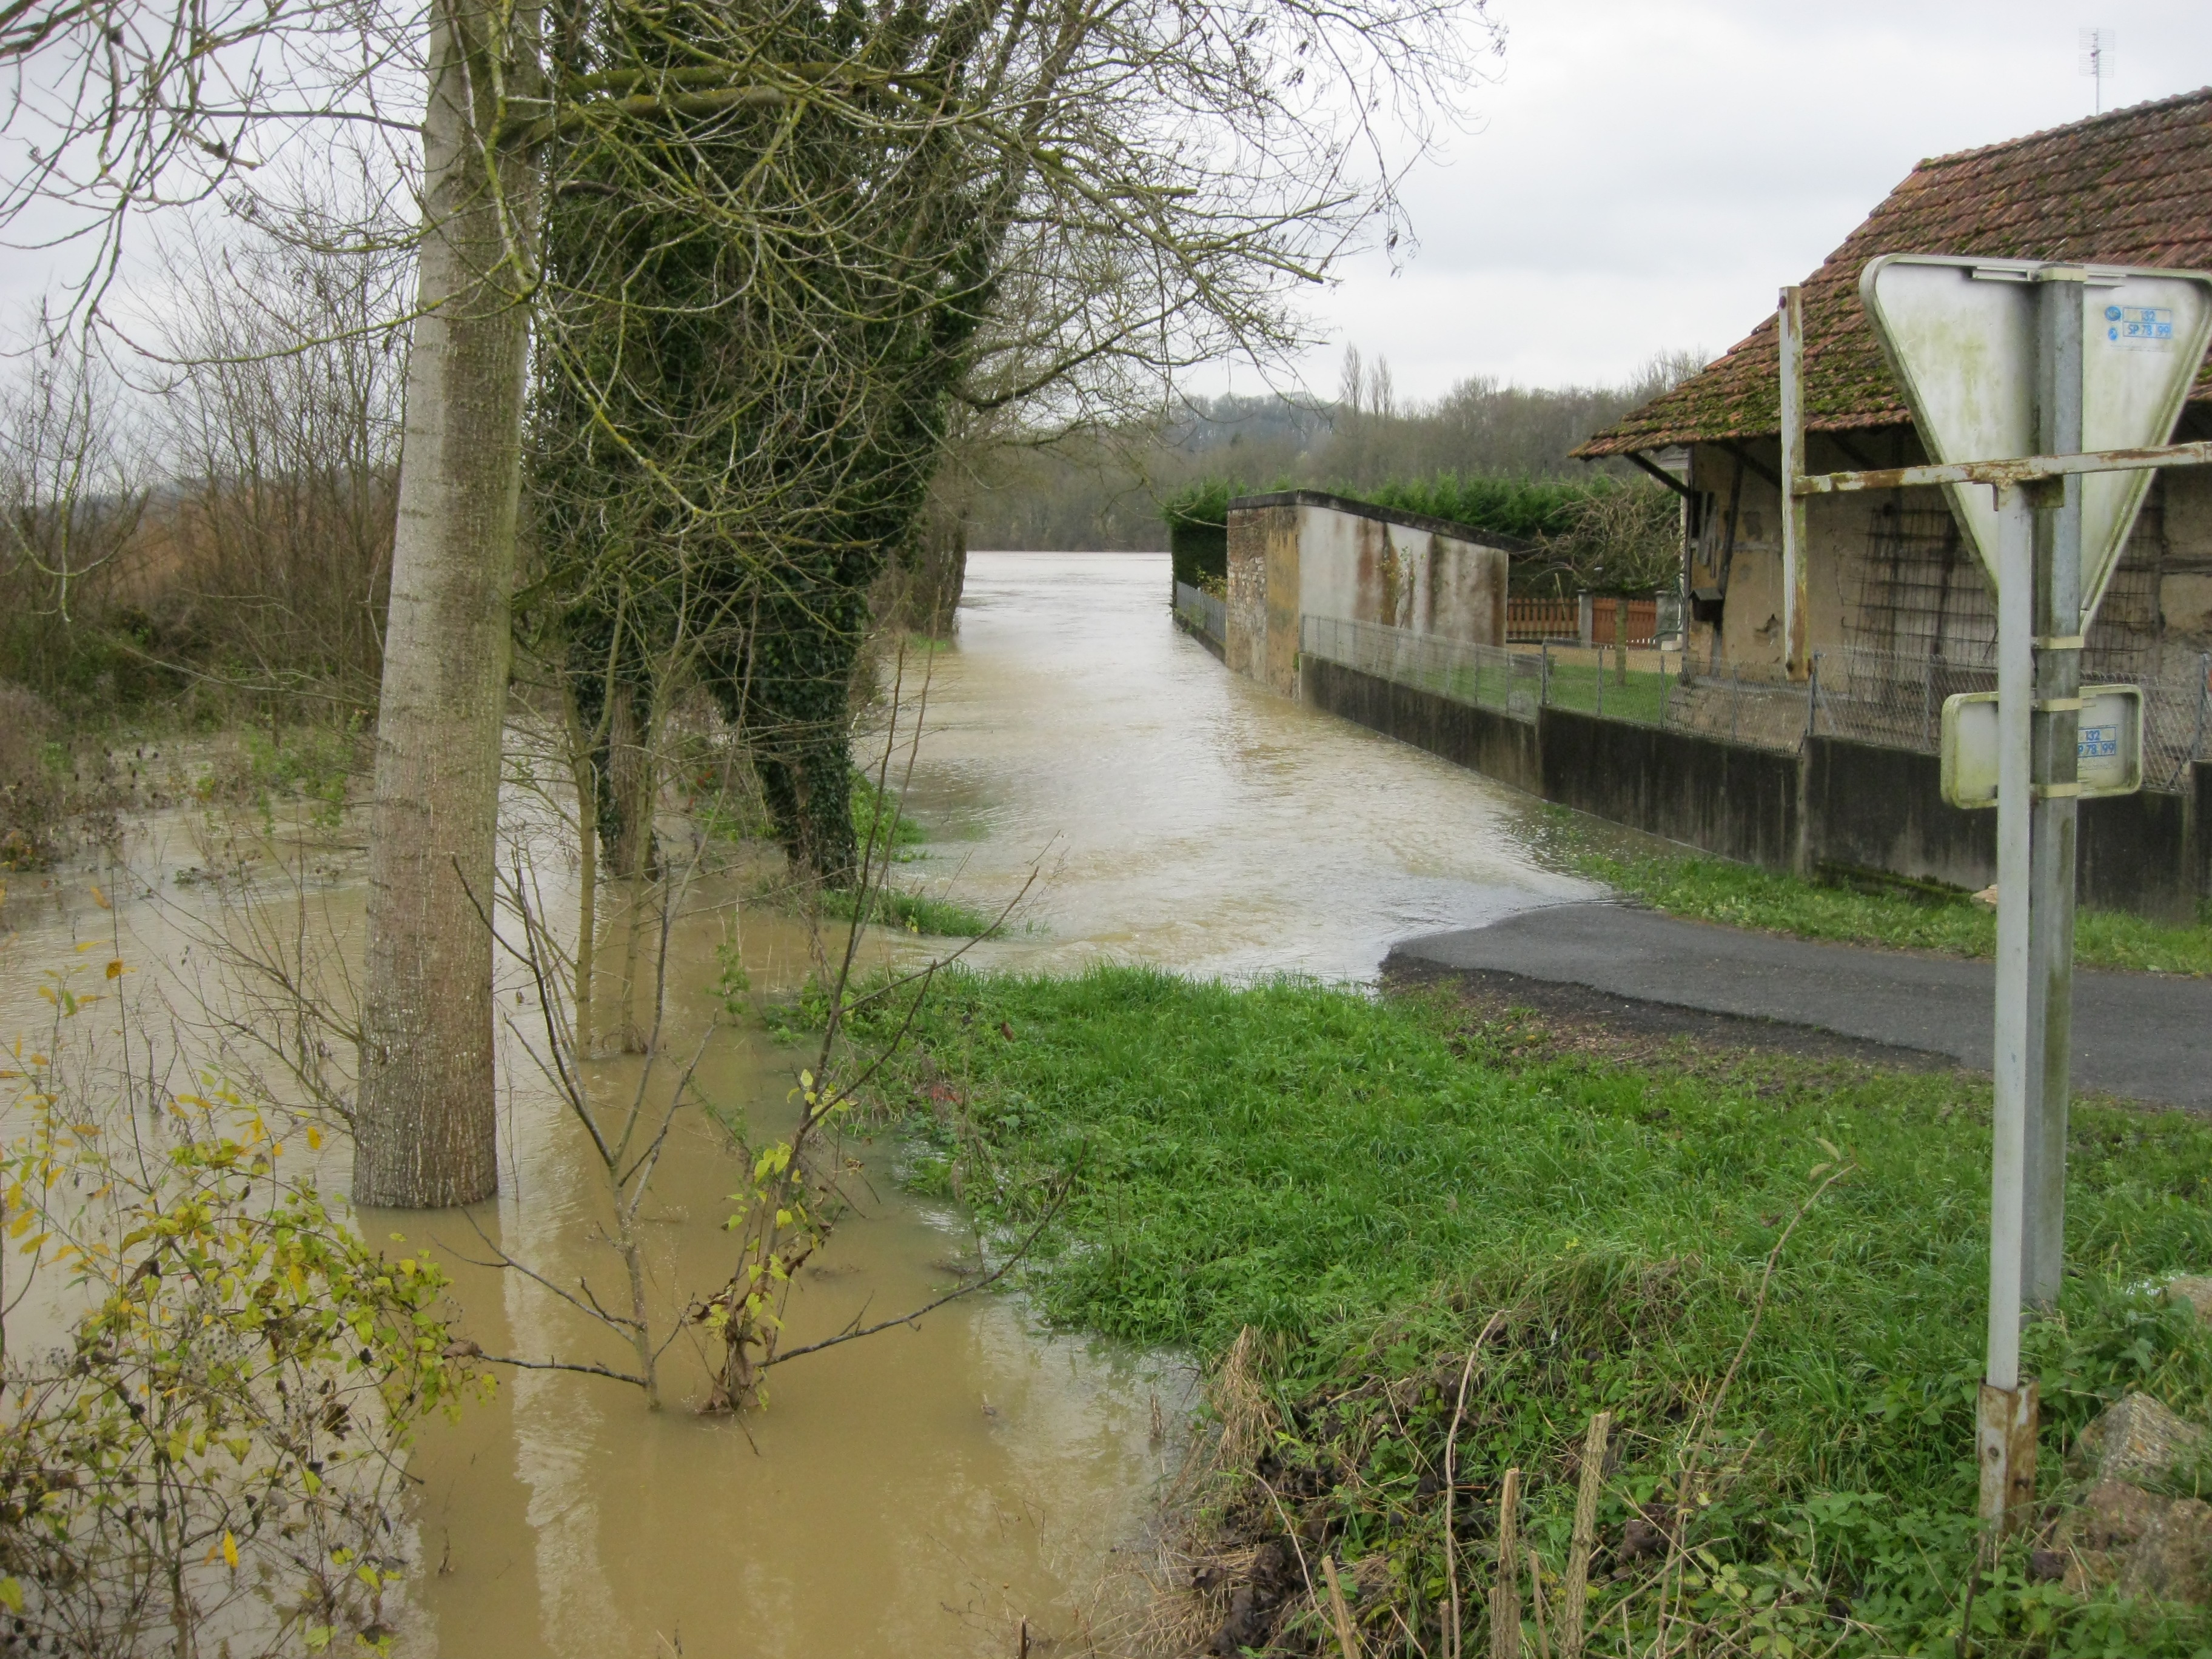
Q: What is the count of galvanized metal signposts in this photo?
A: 2